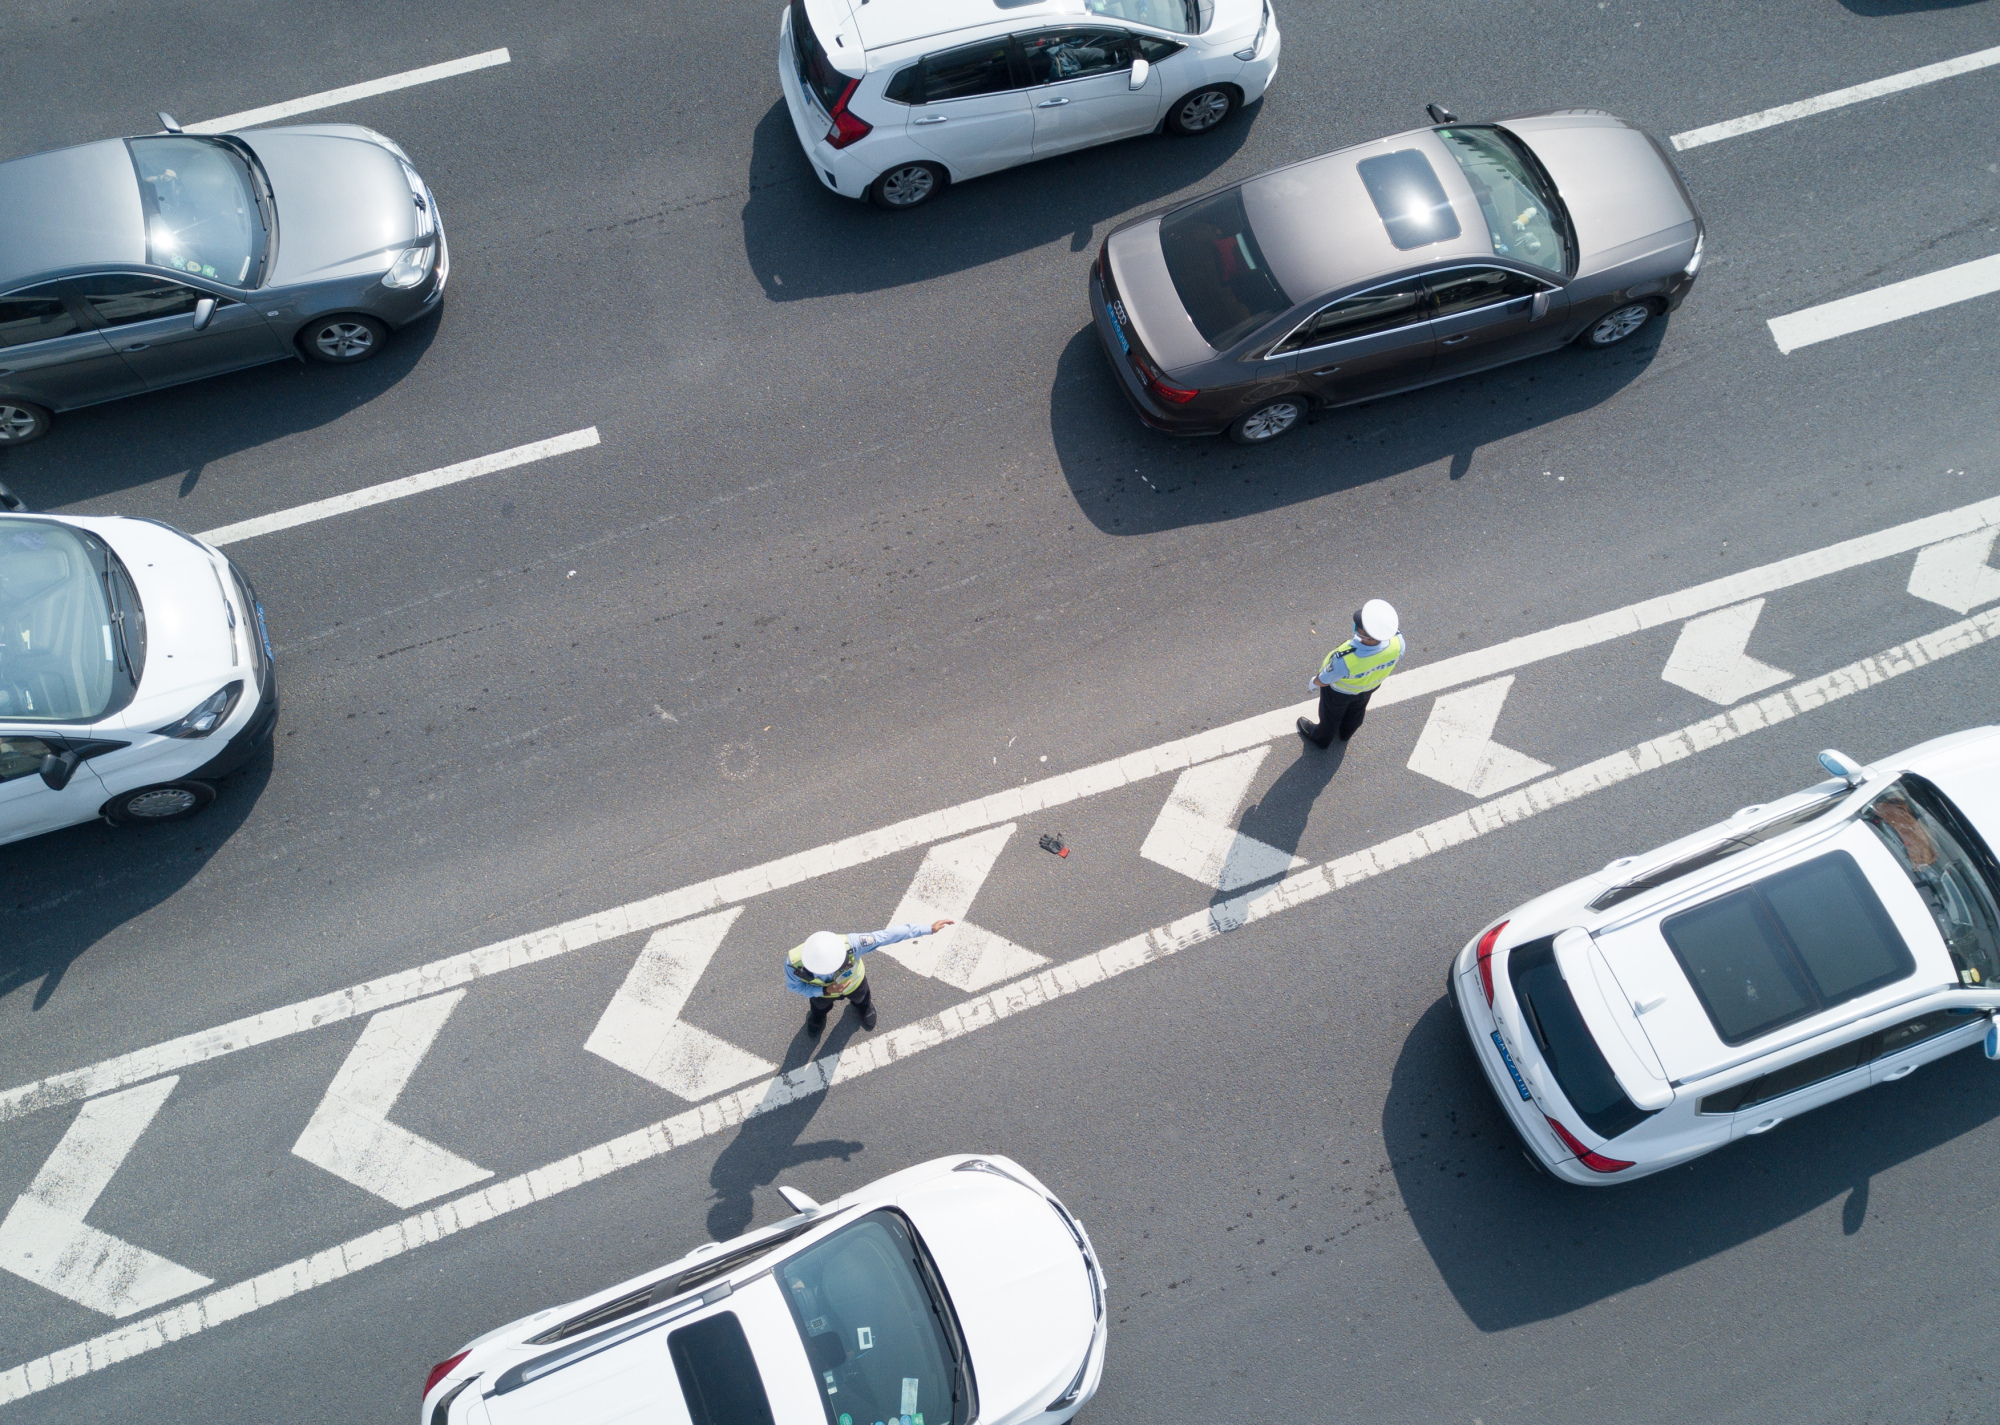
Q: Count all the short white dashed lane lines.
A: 4